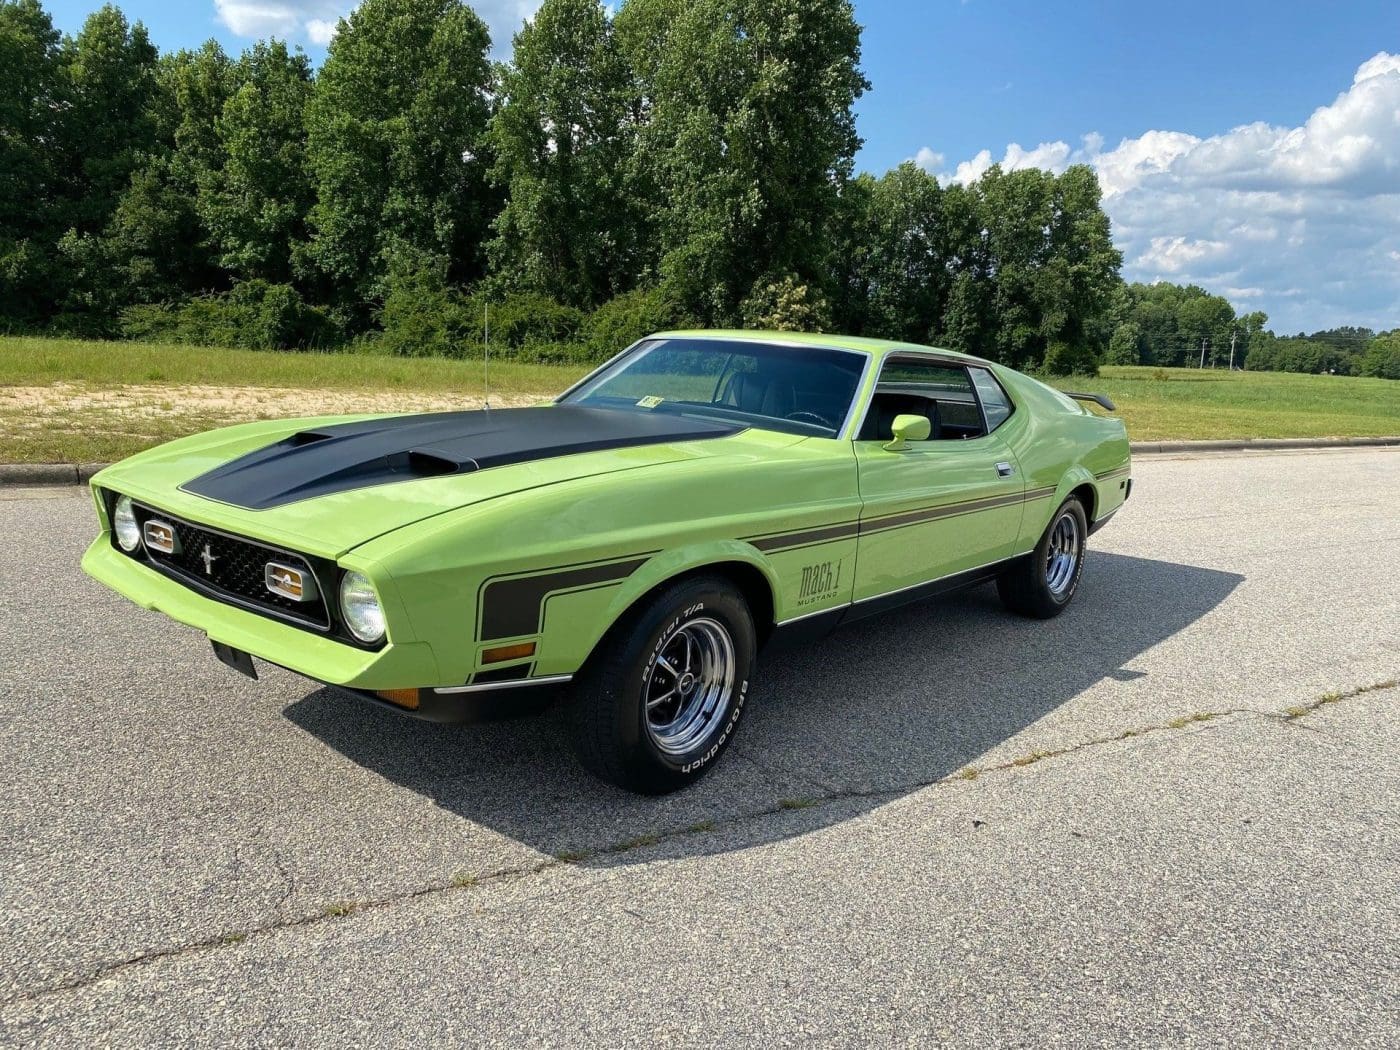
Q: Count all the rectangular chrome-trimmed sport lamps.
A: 2